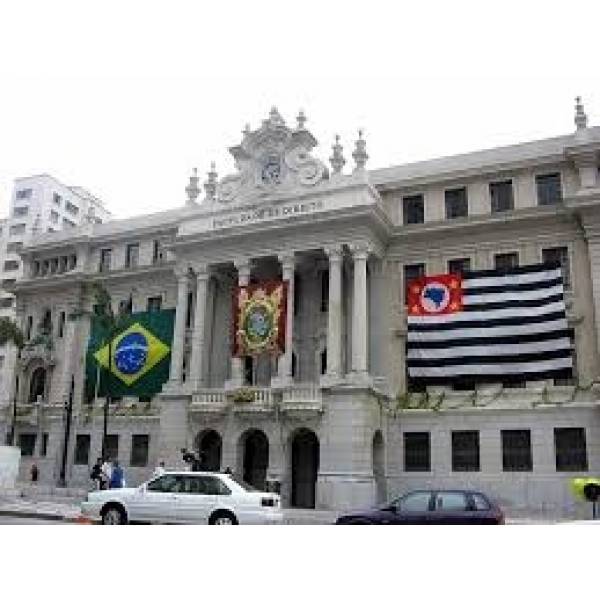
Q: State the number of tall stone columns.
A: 6